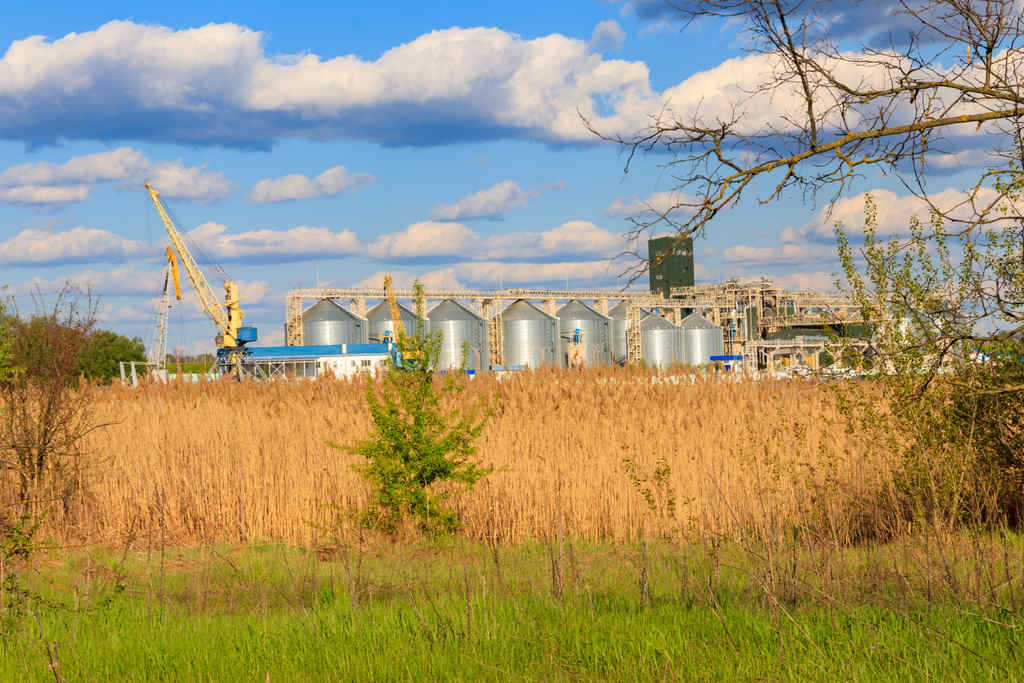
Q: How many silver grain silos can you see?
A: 8